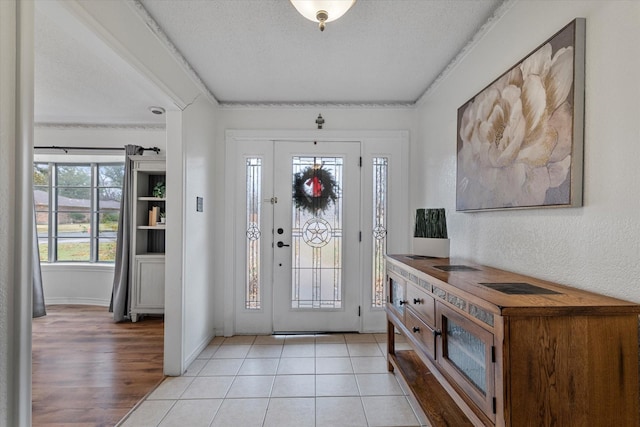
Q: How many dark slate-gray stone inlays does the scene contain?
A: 3